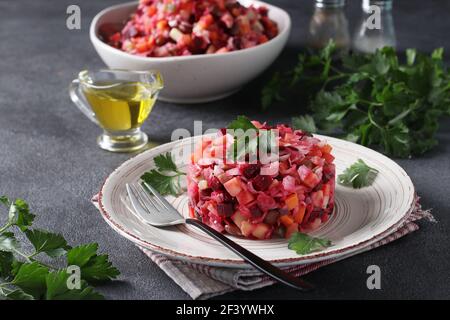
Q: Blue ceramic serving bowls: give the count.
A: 0